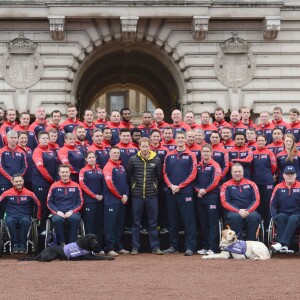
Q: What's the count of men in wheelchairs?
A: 4